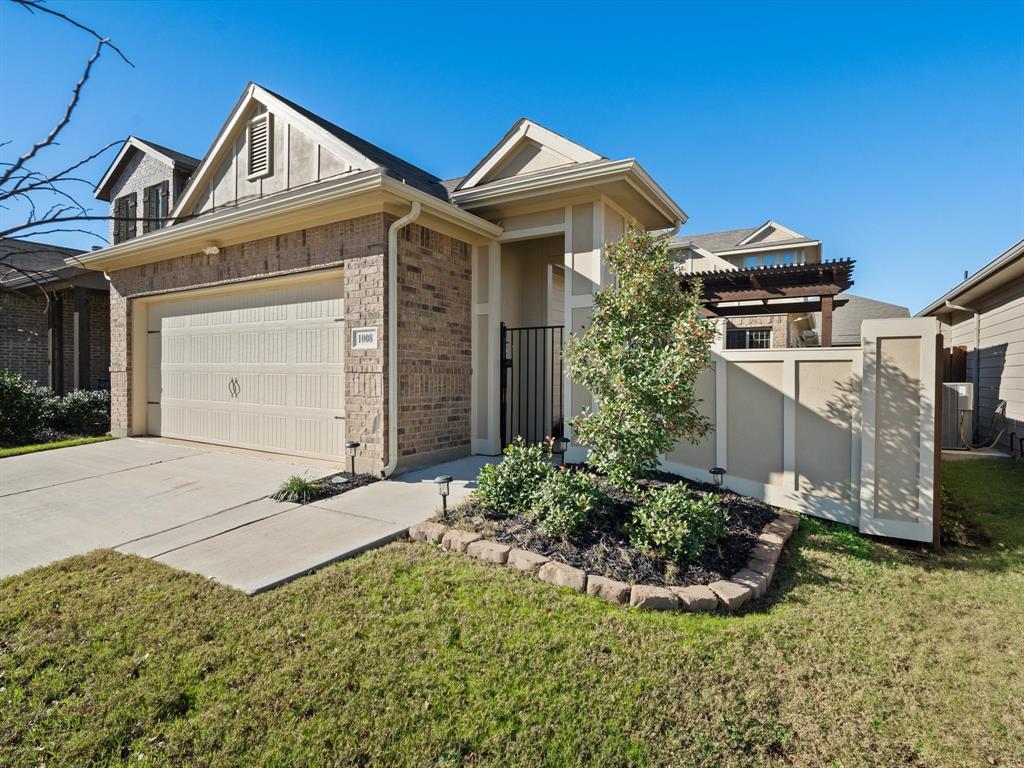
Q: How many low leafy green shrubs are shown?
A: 3